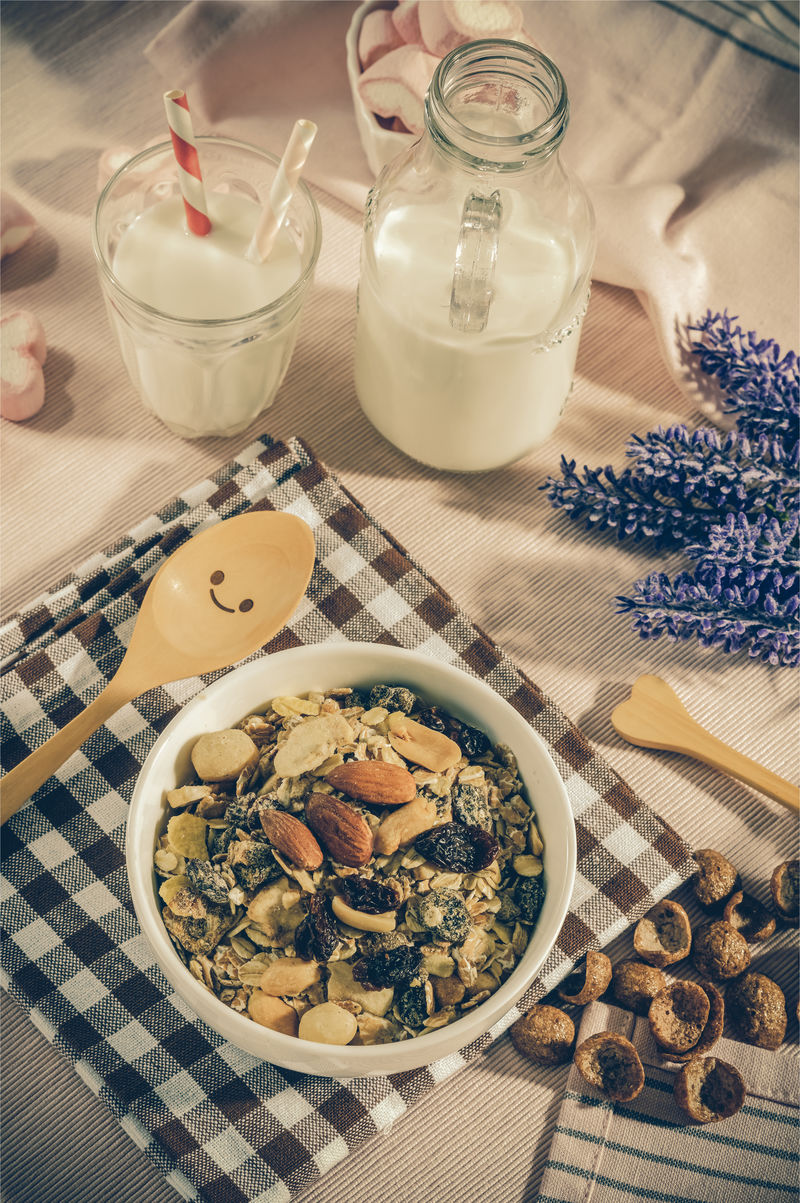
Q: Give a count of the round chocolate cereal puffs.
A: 13